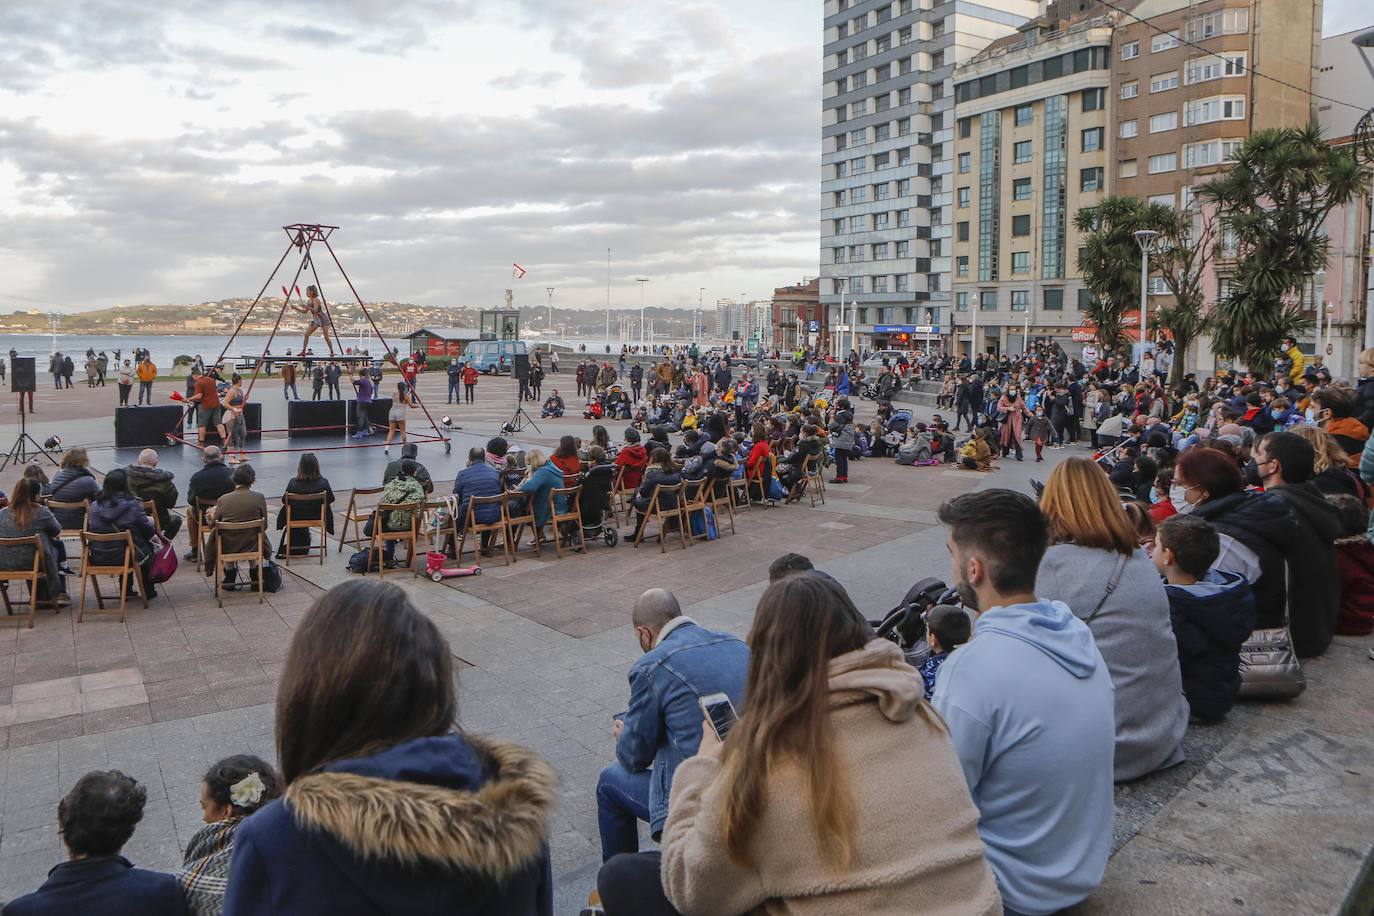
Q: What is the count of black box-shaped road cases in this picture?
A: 4